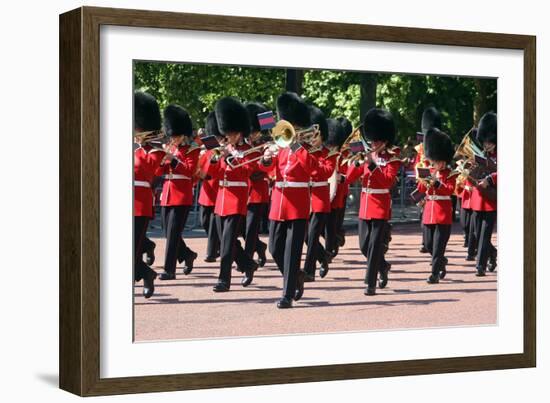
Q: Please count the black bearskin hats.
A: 13